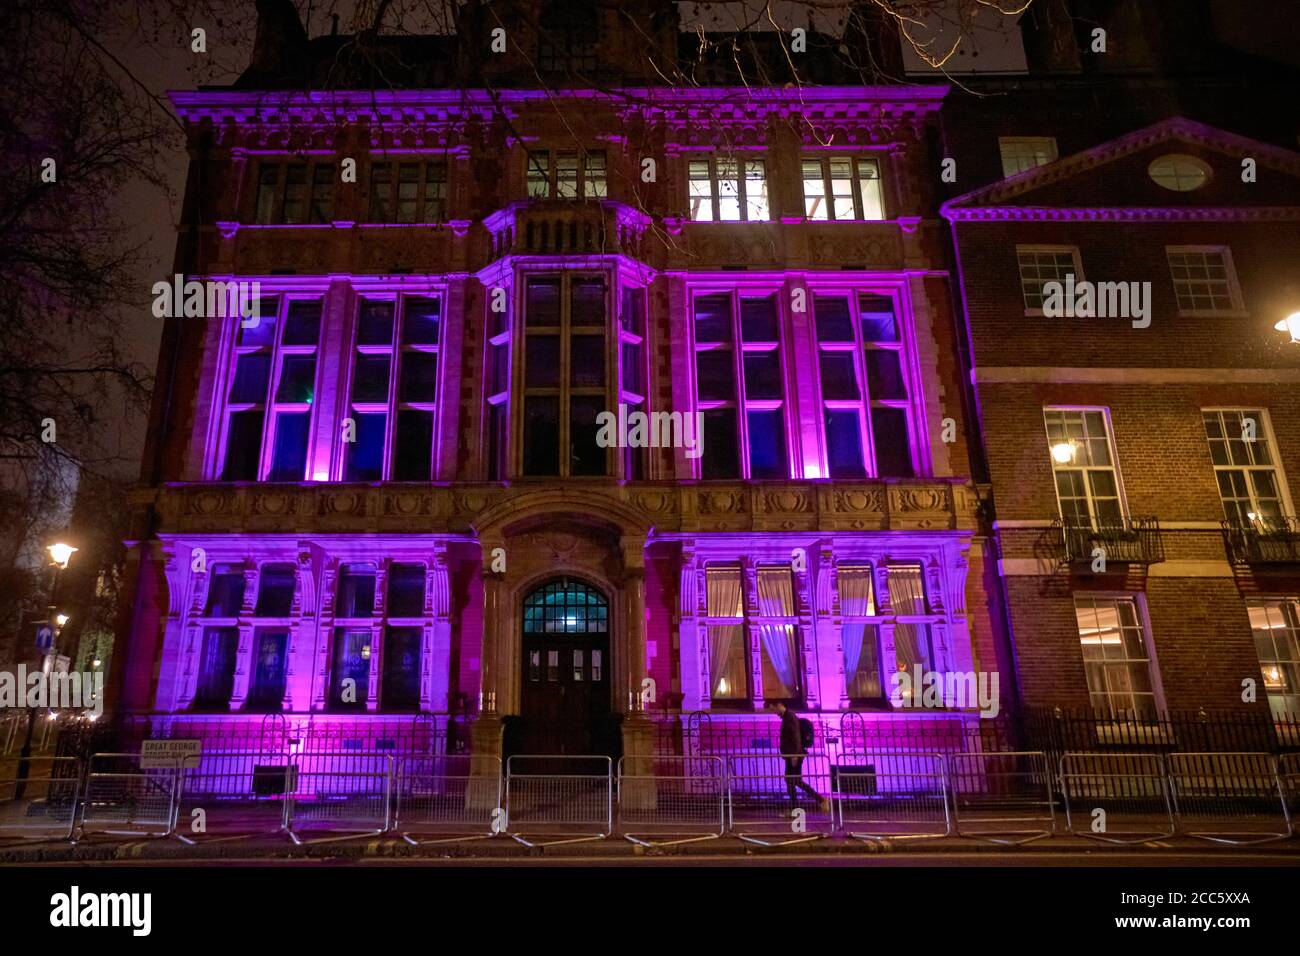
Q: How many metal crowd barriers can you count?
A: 13